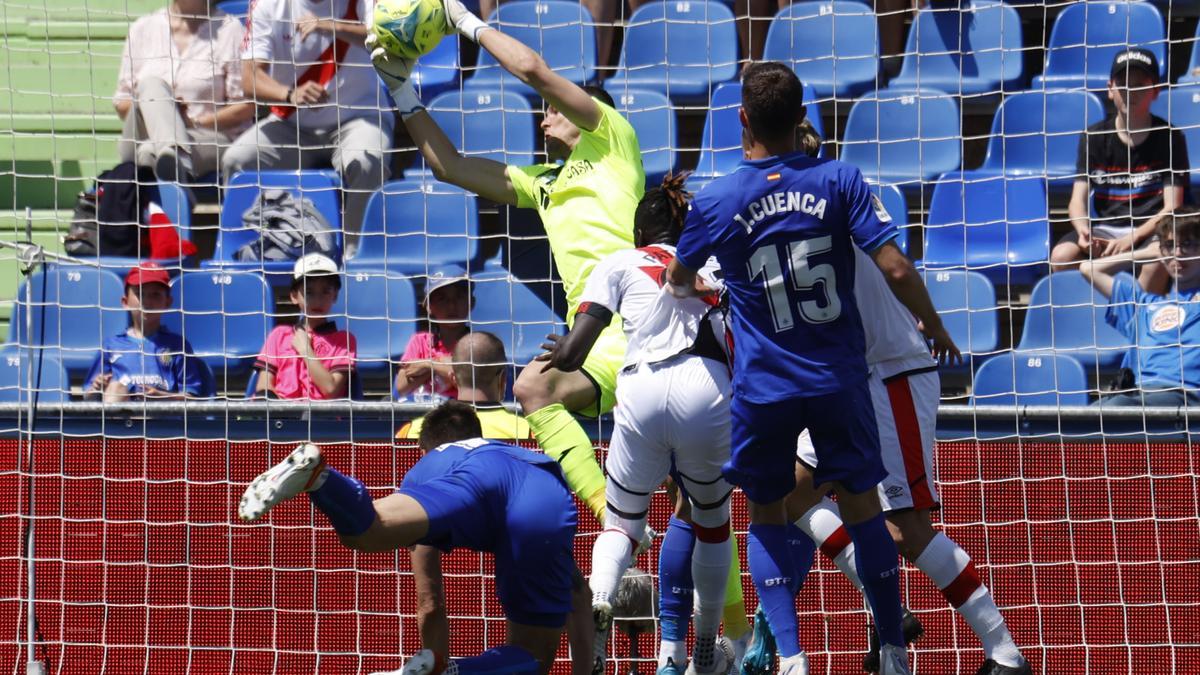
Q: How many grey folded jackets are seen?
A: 1